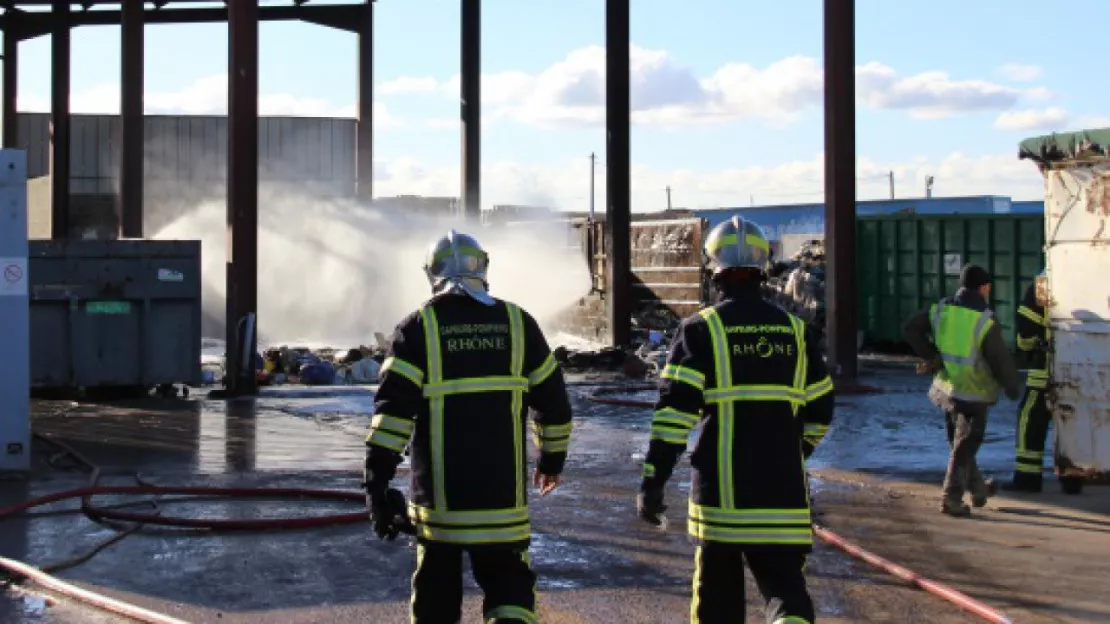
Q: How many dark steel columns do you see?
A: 8